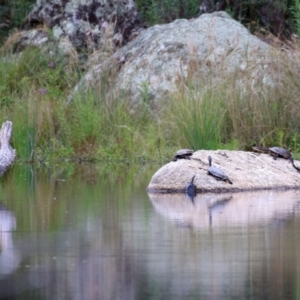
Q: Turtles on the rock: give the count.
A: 5